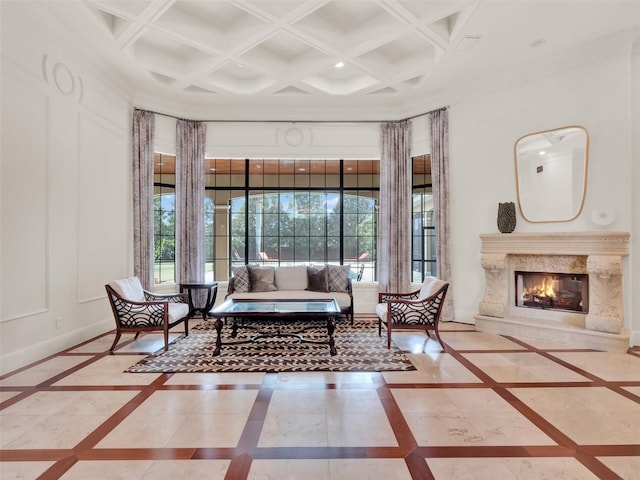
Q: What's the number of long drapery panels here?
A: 4